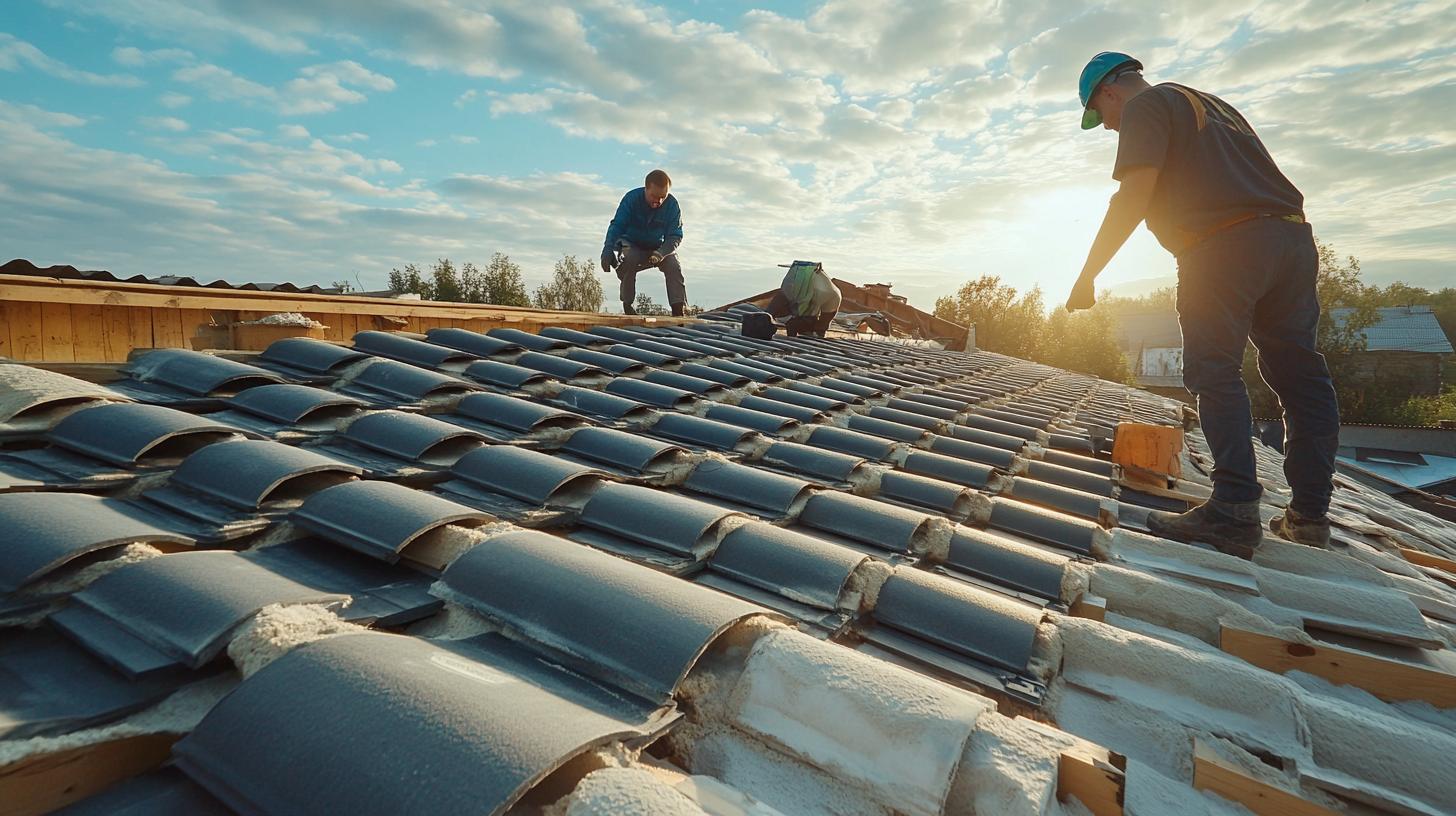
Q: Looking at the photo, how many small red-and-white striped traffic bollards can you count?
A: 0